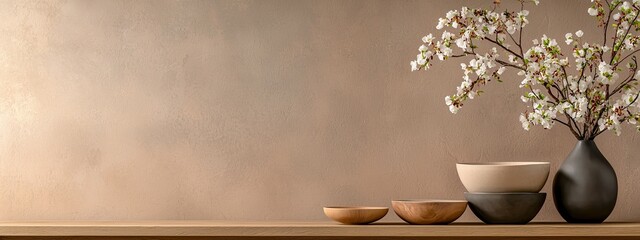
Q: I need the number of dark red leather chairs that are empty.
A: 0